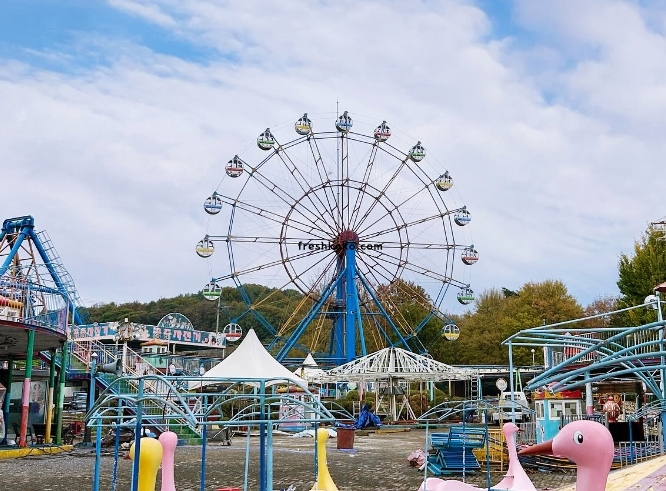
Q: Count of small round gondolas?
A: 15